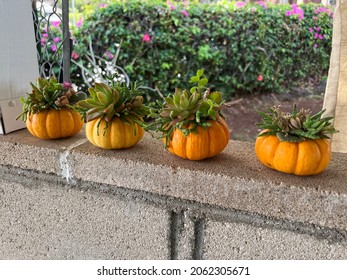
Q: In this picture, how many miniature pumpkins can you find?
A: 4